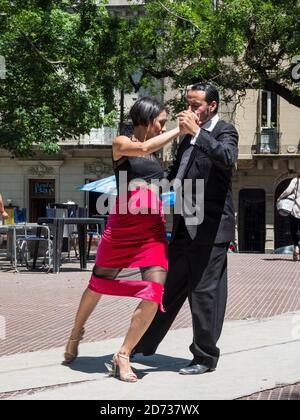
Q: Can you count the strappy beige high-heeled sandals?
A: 2